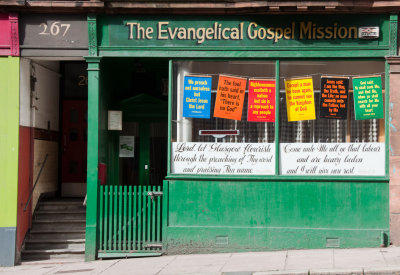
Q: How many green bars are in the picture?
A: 13